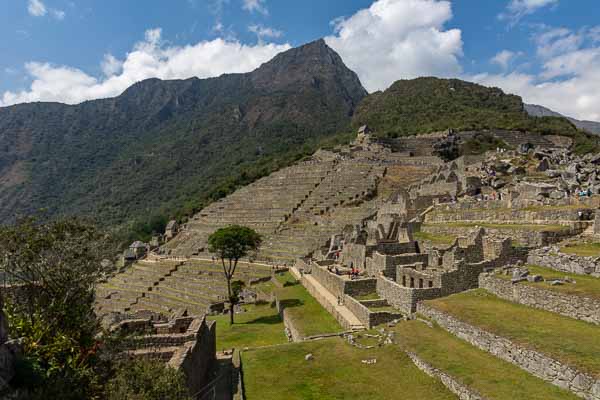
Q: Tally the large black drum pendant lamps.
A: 0